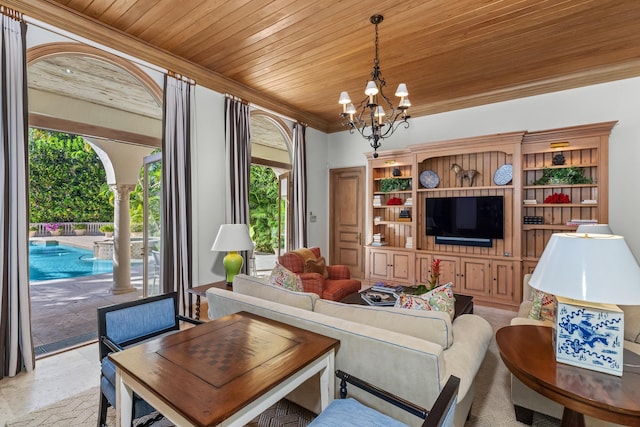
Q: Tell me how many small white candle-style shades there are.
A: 6